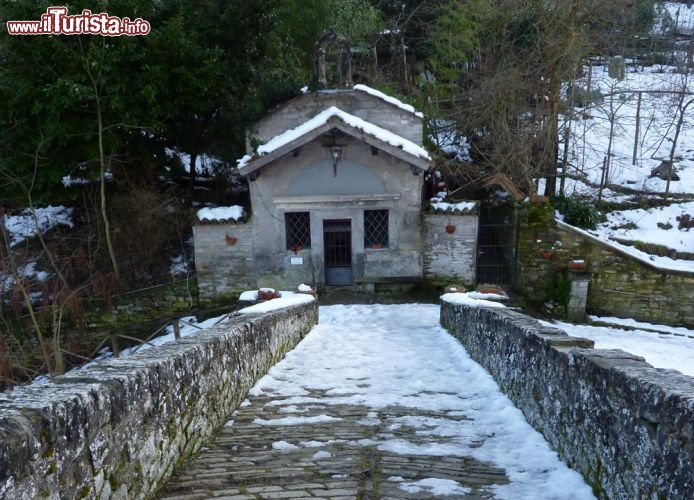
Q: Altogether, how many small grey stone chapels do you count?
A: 1